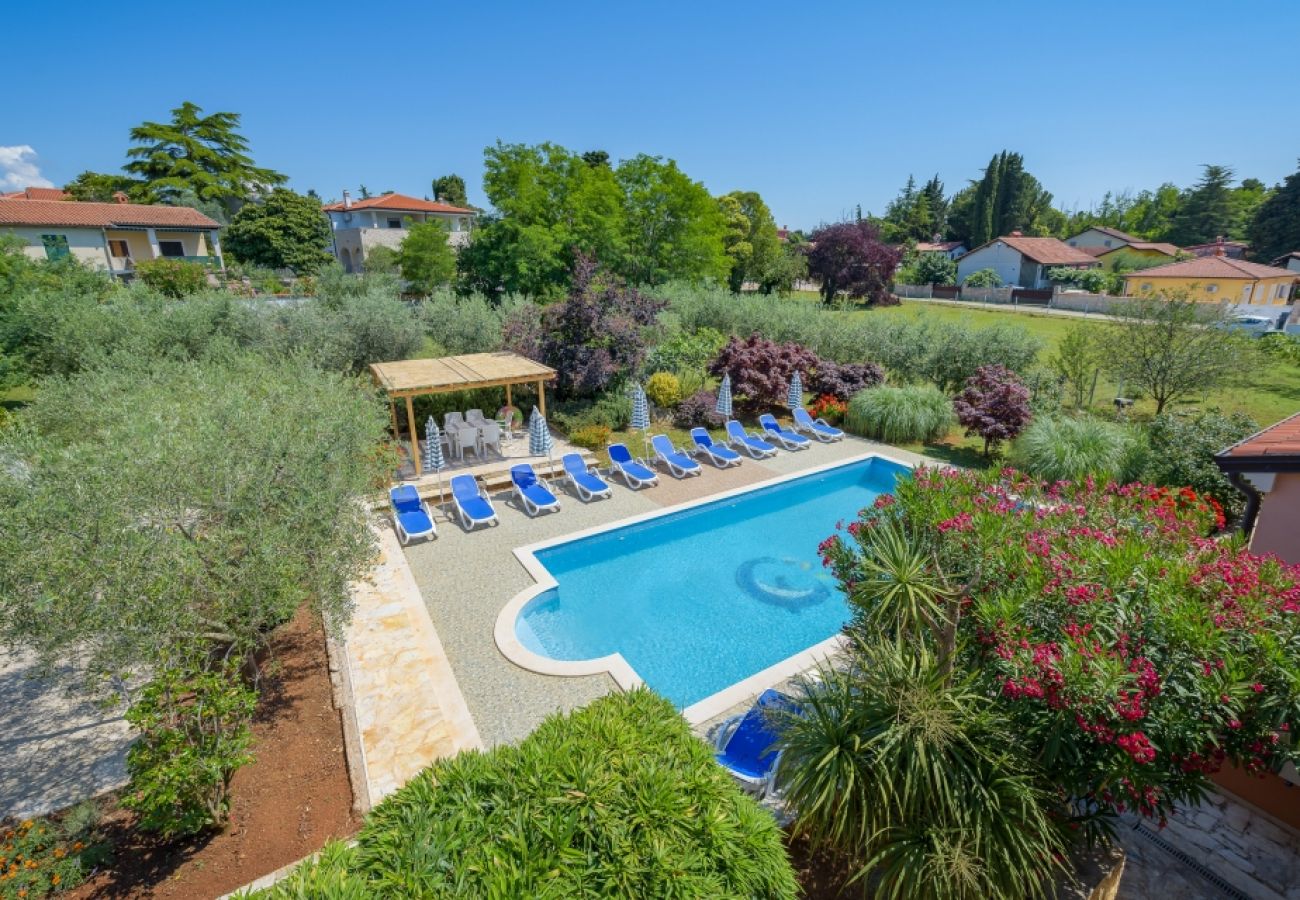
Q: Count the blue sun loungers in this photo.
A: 11